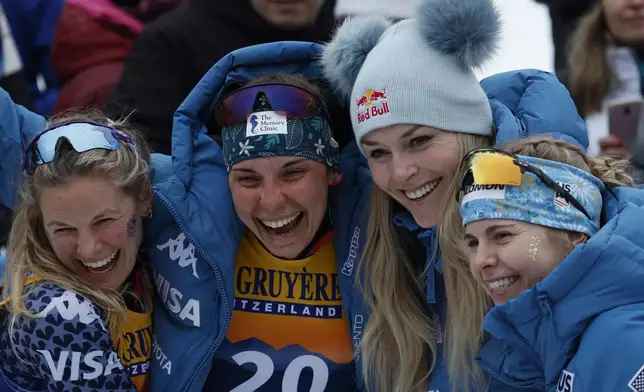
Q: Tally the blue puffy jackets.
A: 3